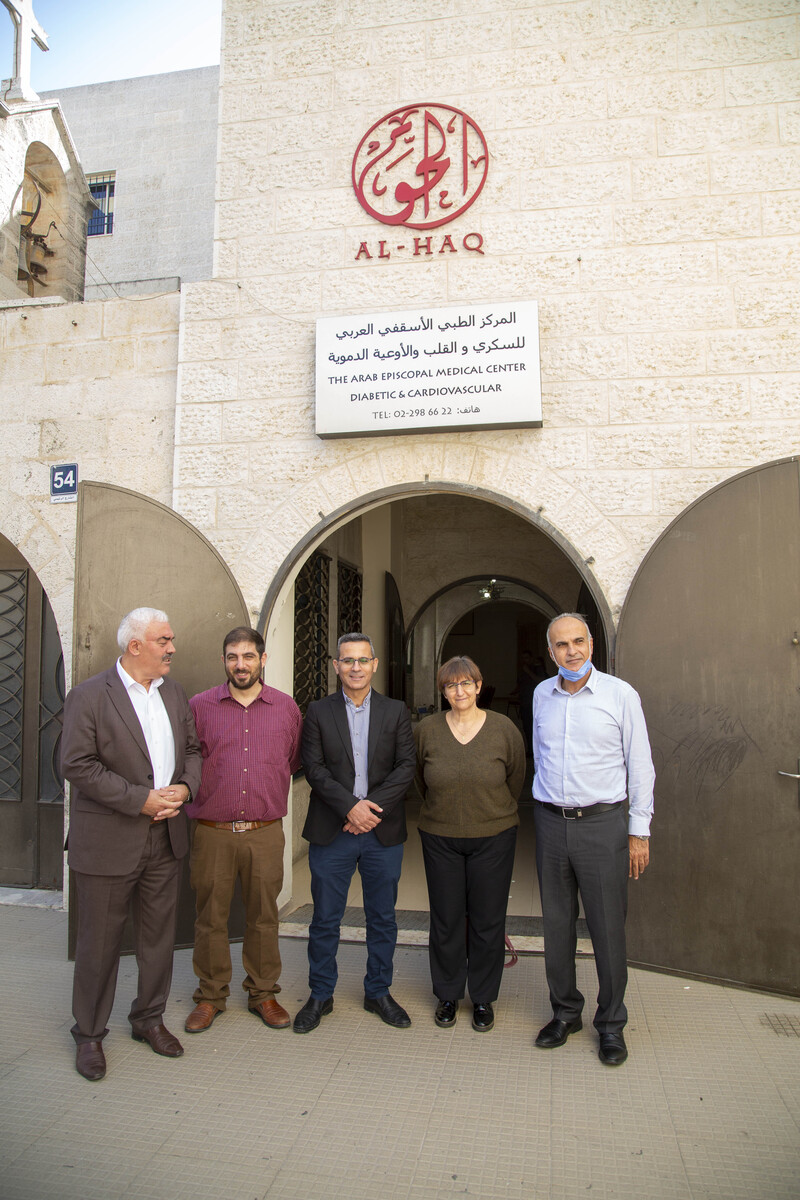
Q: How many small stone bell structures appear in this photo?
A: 1